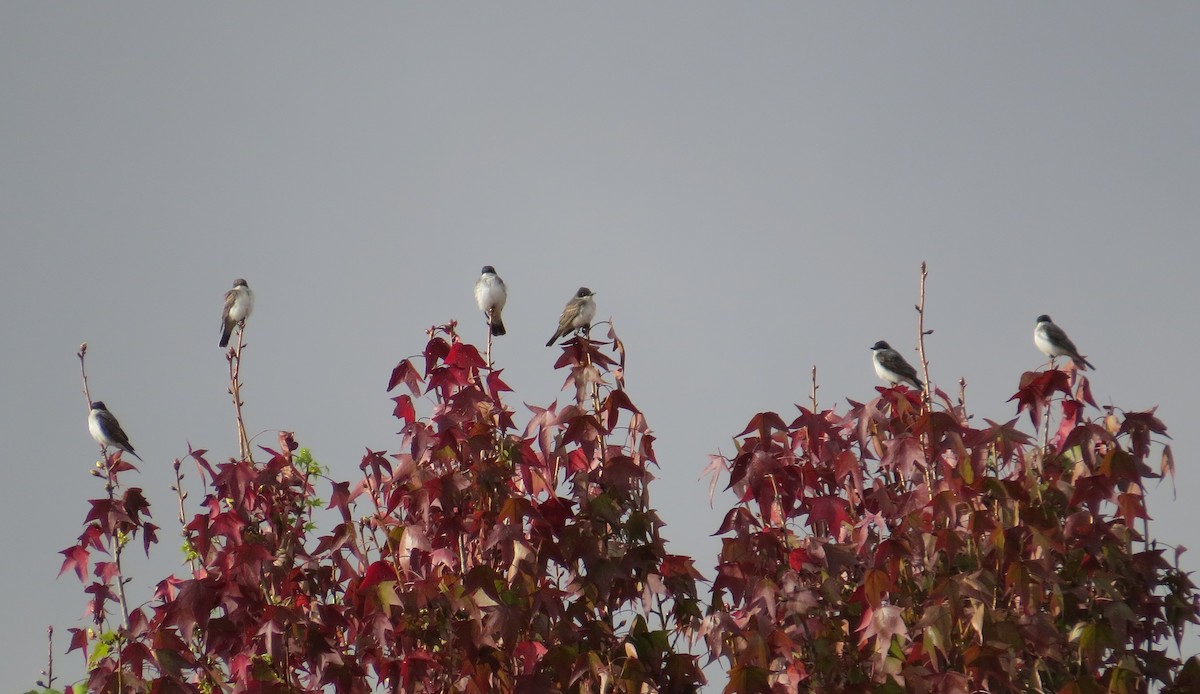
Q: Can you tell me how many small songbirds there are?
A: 6